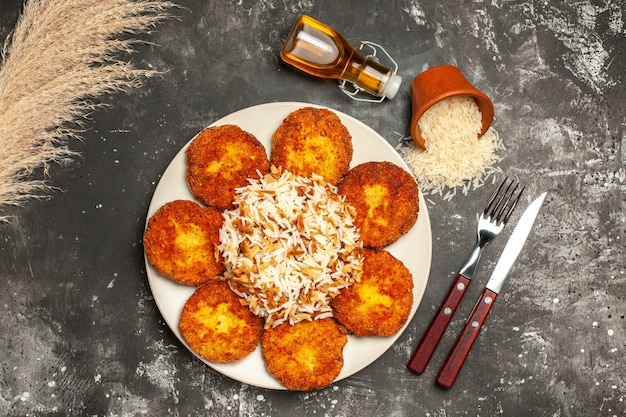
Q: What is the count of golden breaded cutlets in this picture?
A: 7